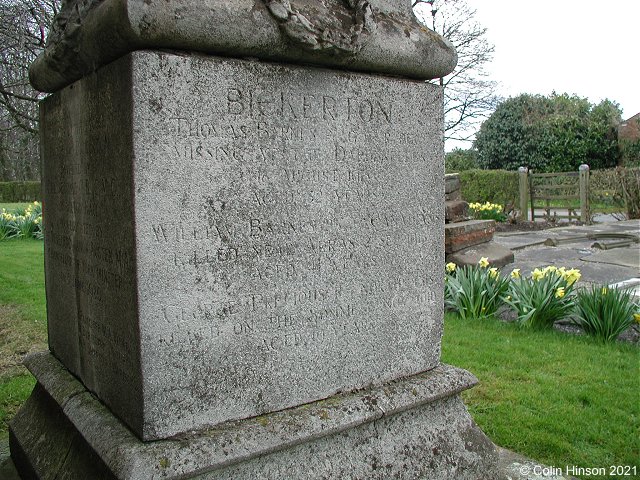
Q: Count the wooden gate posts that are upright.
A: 2